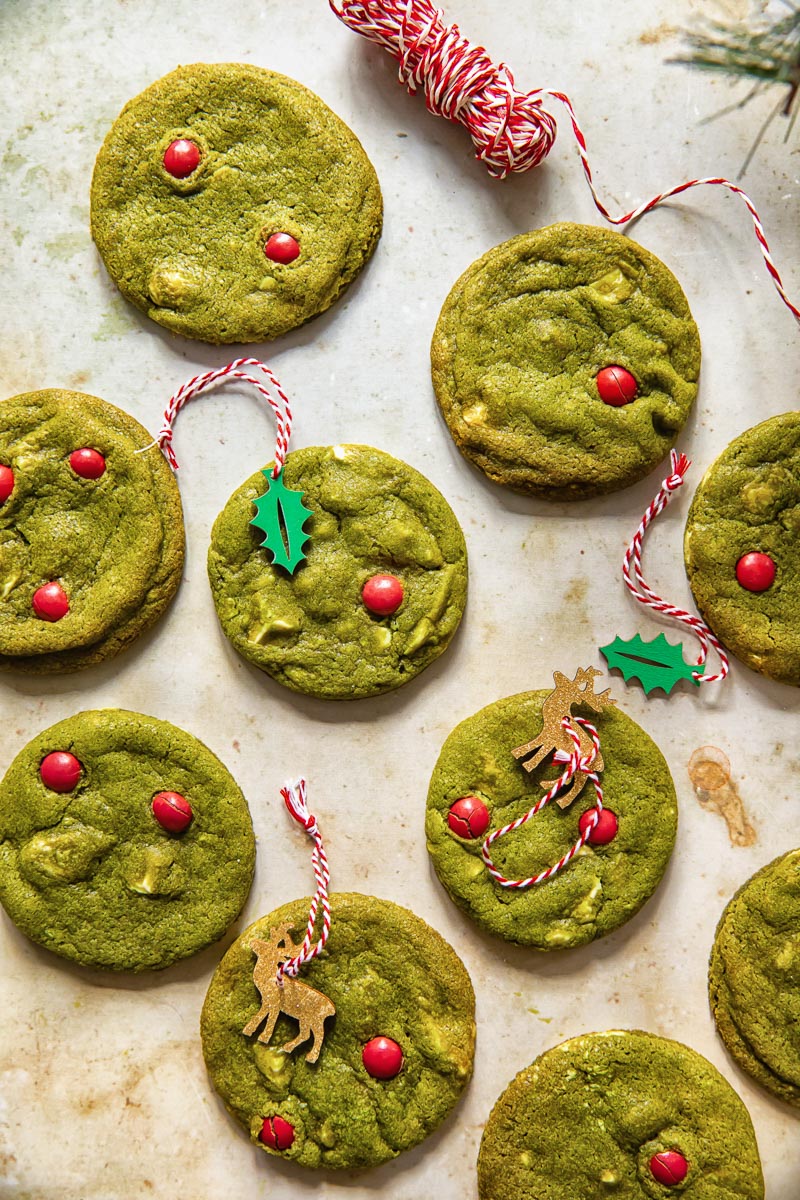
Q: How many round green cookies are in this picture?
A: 10